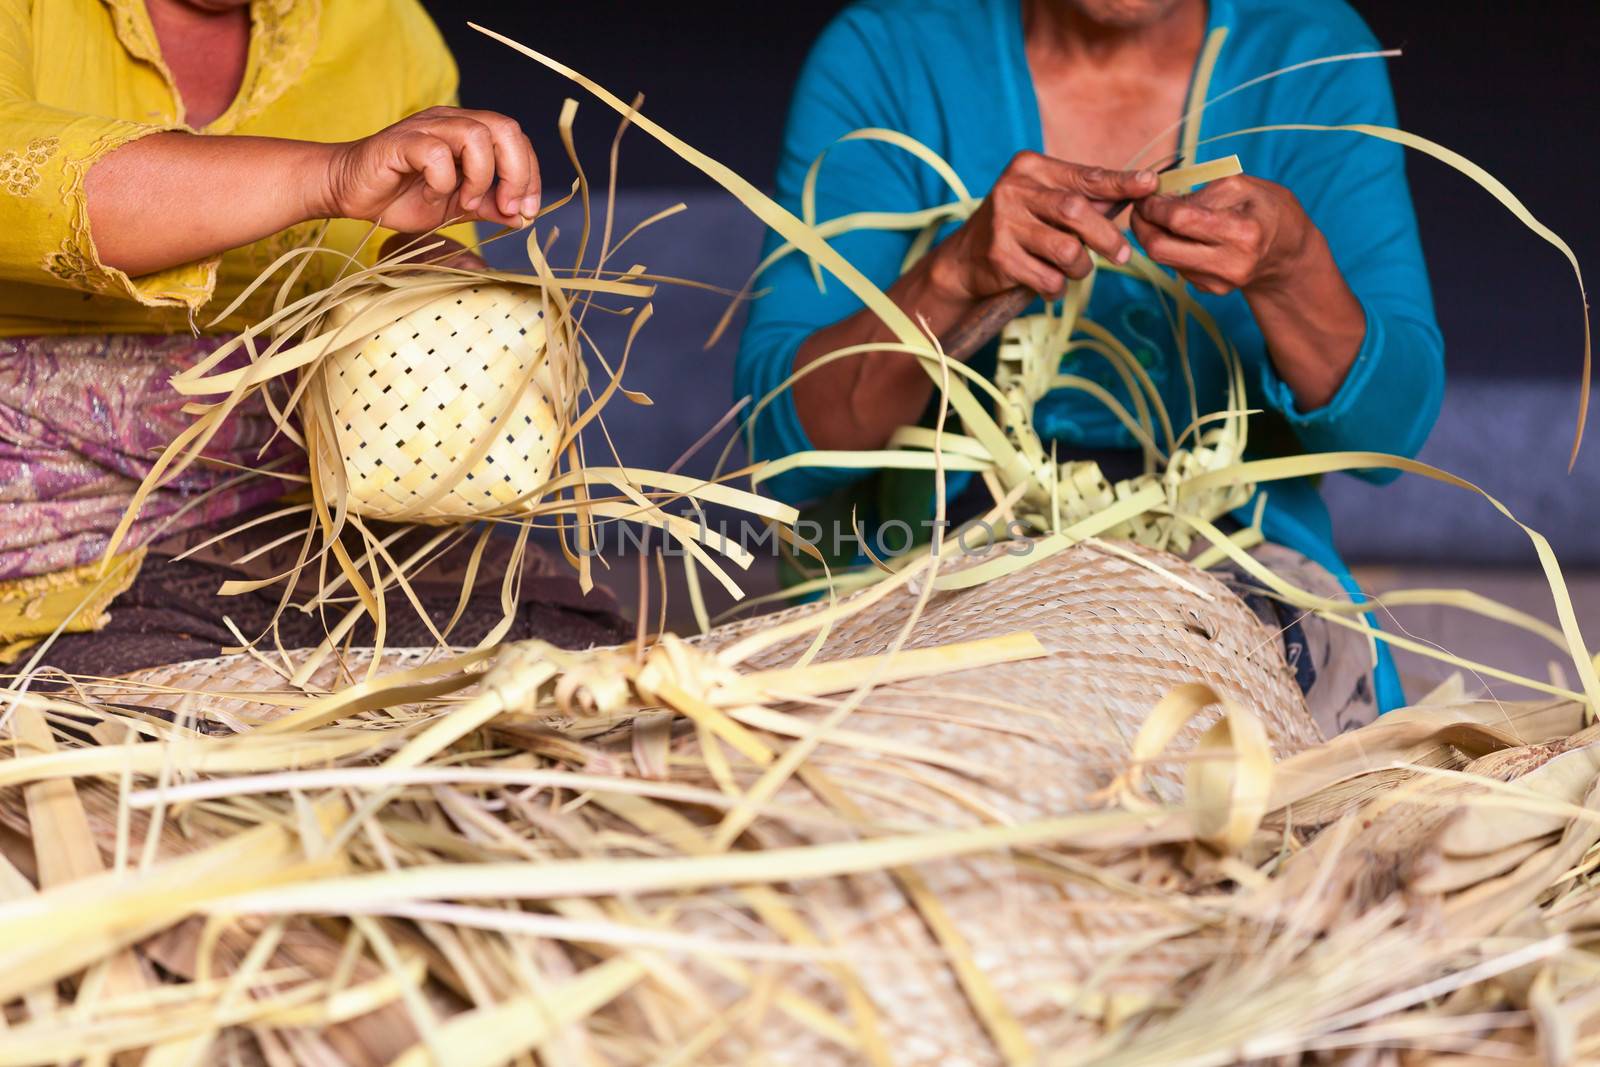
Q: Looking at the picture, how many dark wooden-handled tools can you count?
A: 1